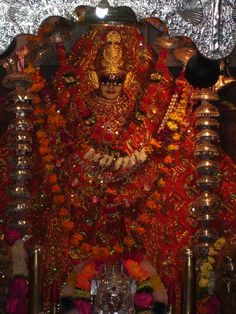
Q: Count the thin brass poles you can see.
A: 2